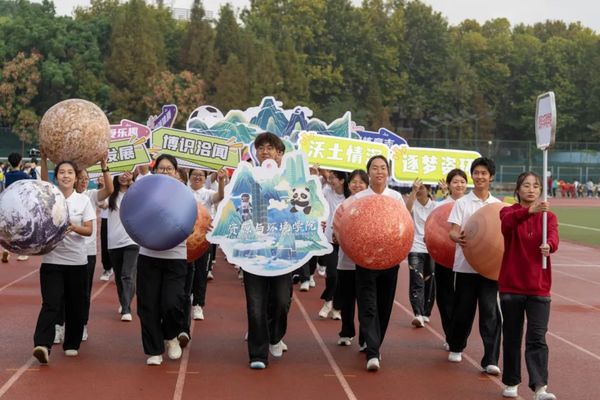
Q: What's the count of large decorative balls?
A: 7